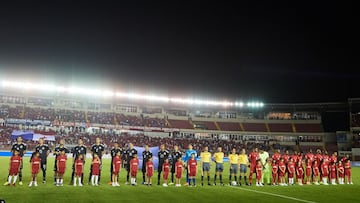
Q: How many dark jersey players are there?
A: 10